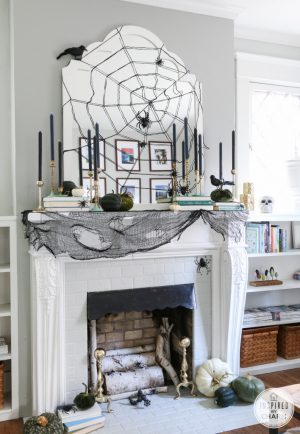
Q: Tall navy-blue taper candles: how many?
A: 14